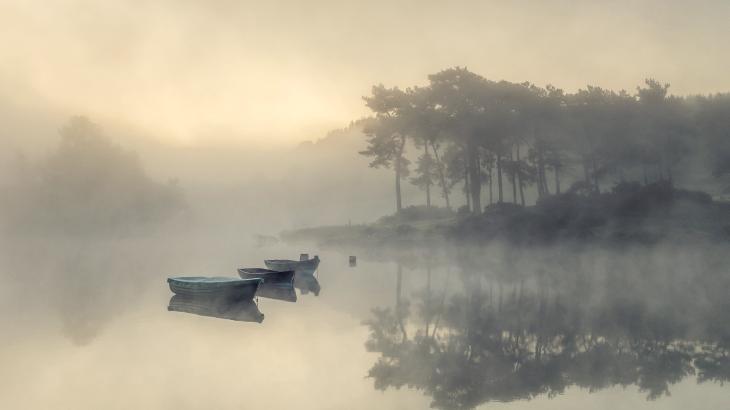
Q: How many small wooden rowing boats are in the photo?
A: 3